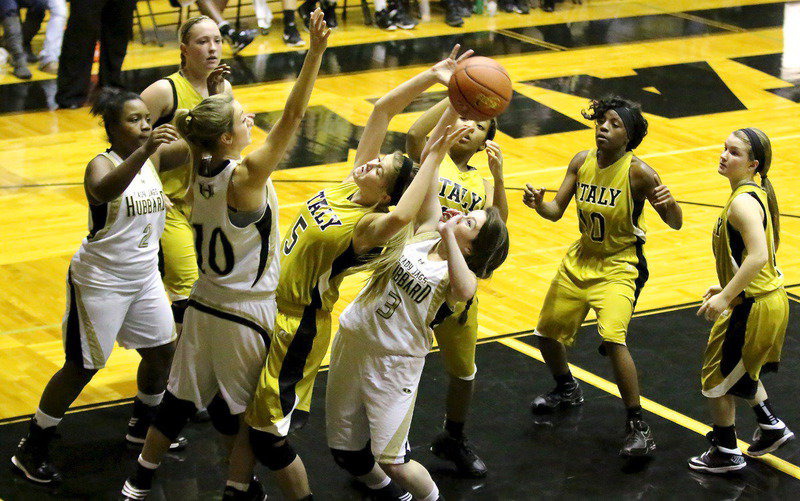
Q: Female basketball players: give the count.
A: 8